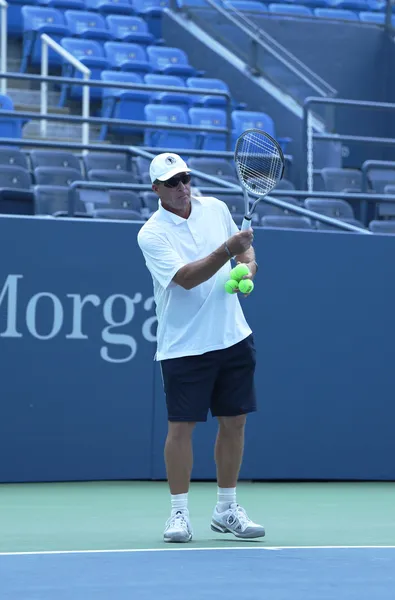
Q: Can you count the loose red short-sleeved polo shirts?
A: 0